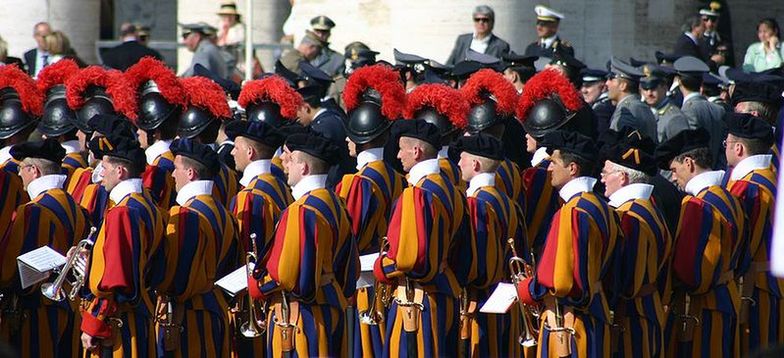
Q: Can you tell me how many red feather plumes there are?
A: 10